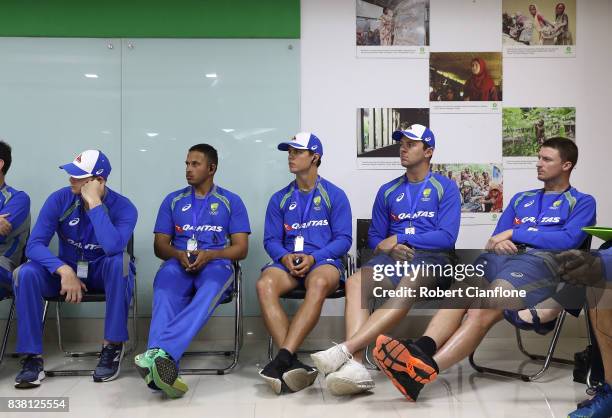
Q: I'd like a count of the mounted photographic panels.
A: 6